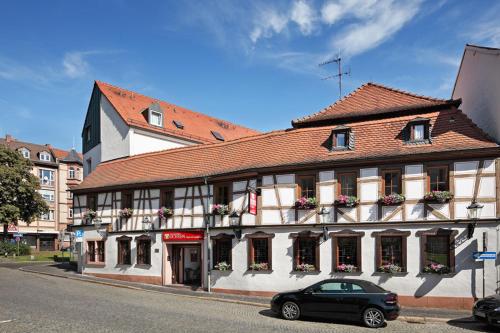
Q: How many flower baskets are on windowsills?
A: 14